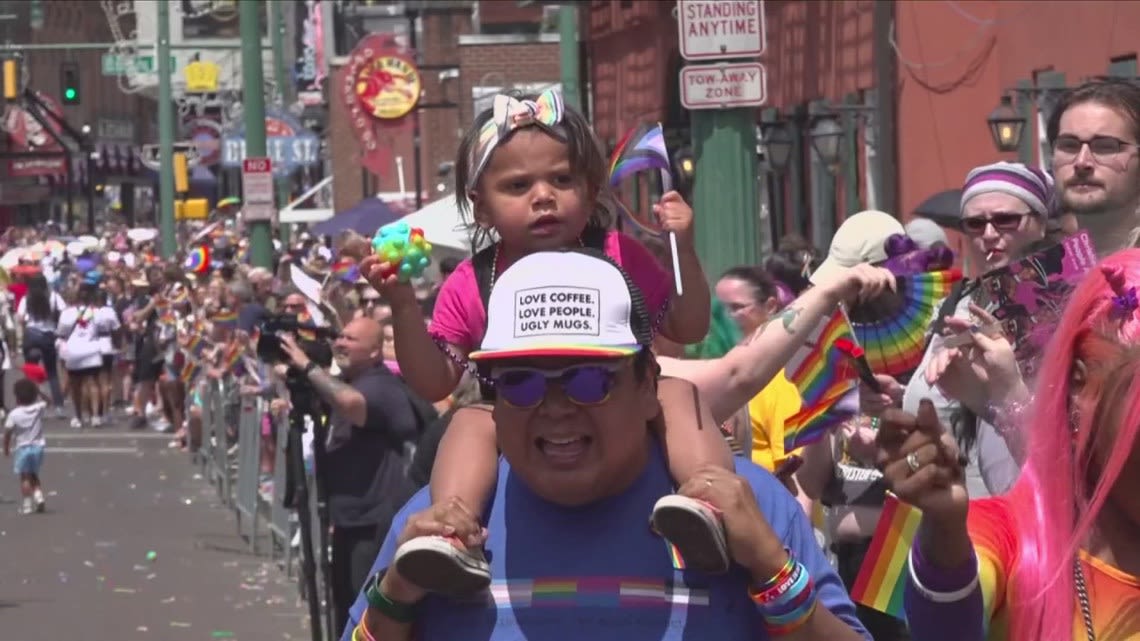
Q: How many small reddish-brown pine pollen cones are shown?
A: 0